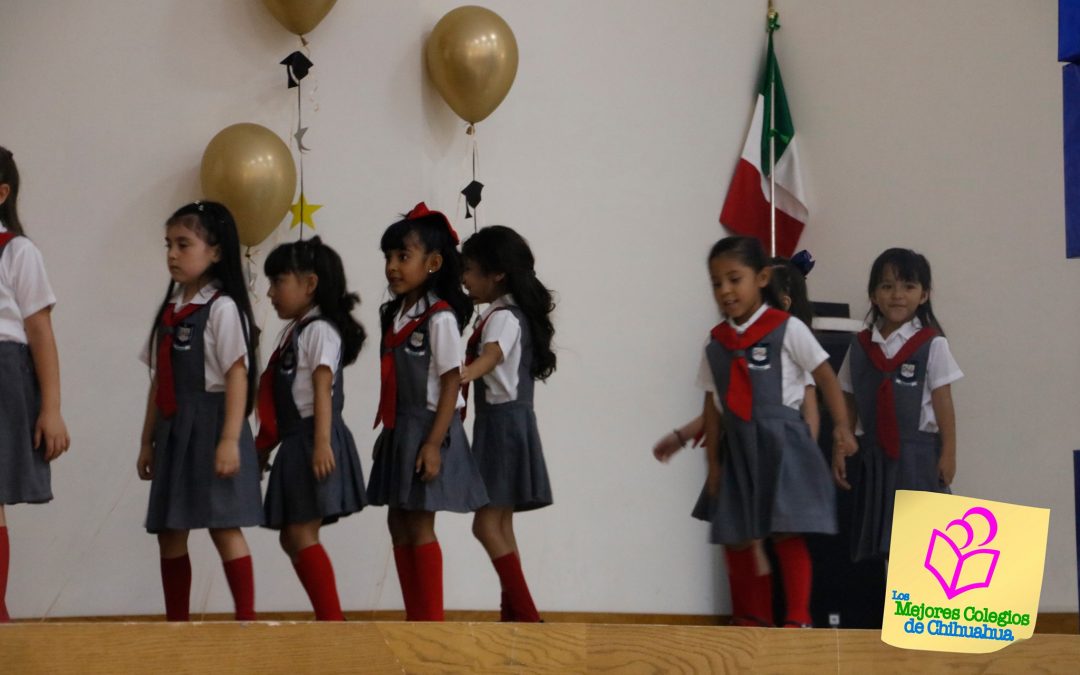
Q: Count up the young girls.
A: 8